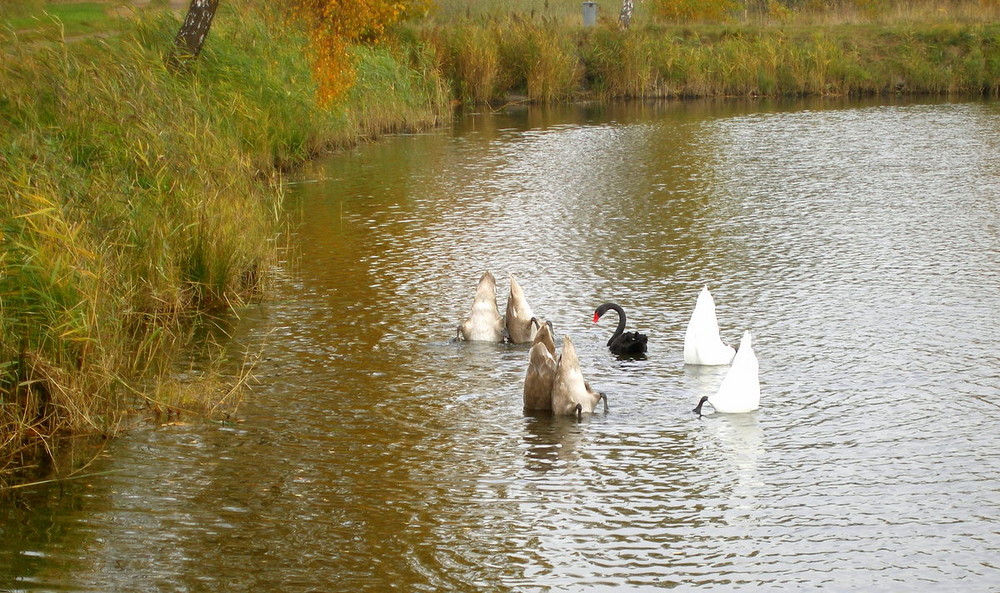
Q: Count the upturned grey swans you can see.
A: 4